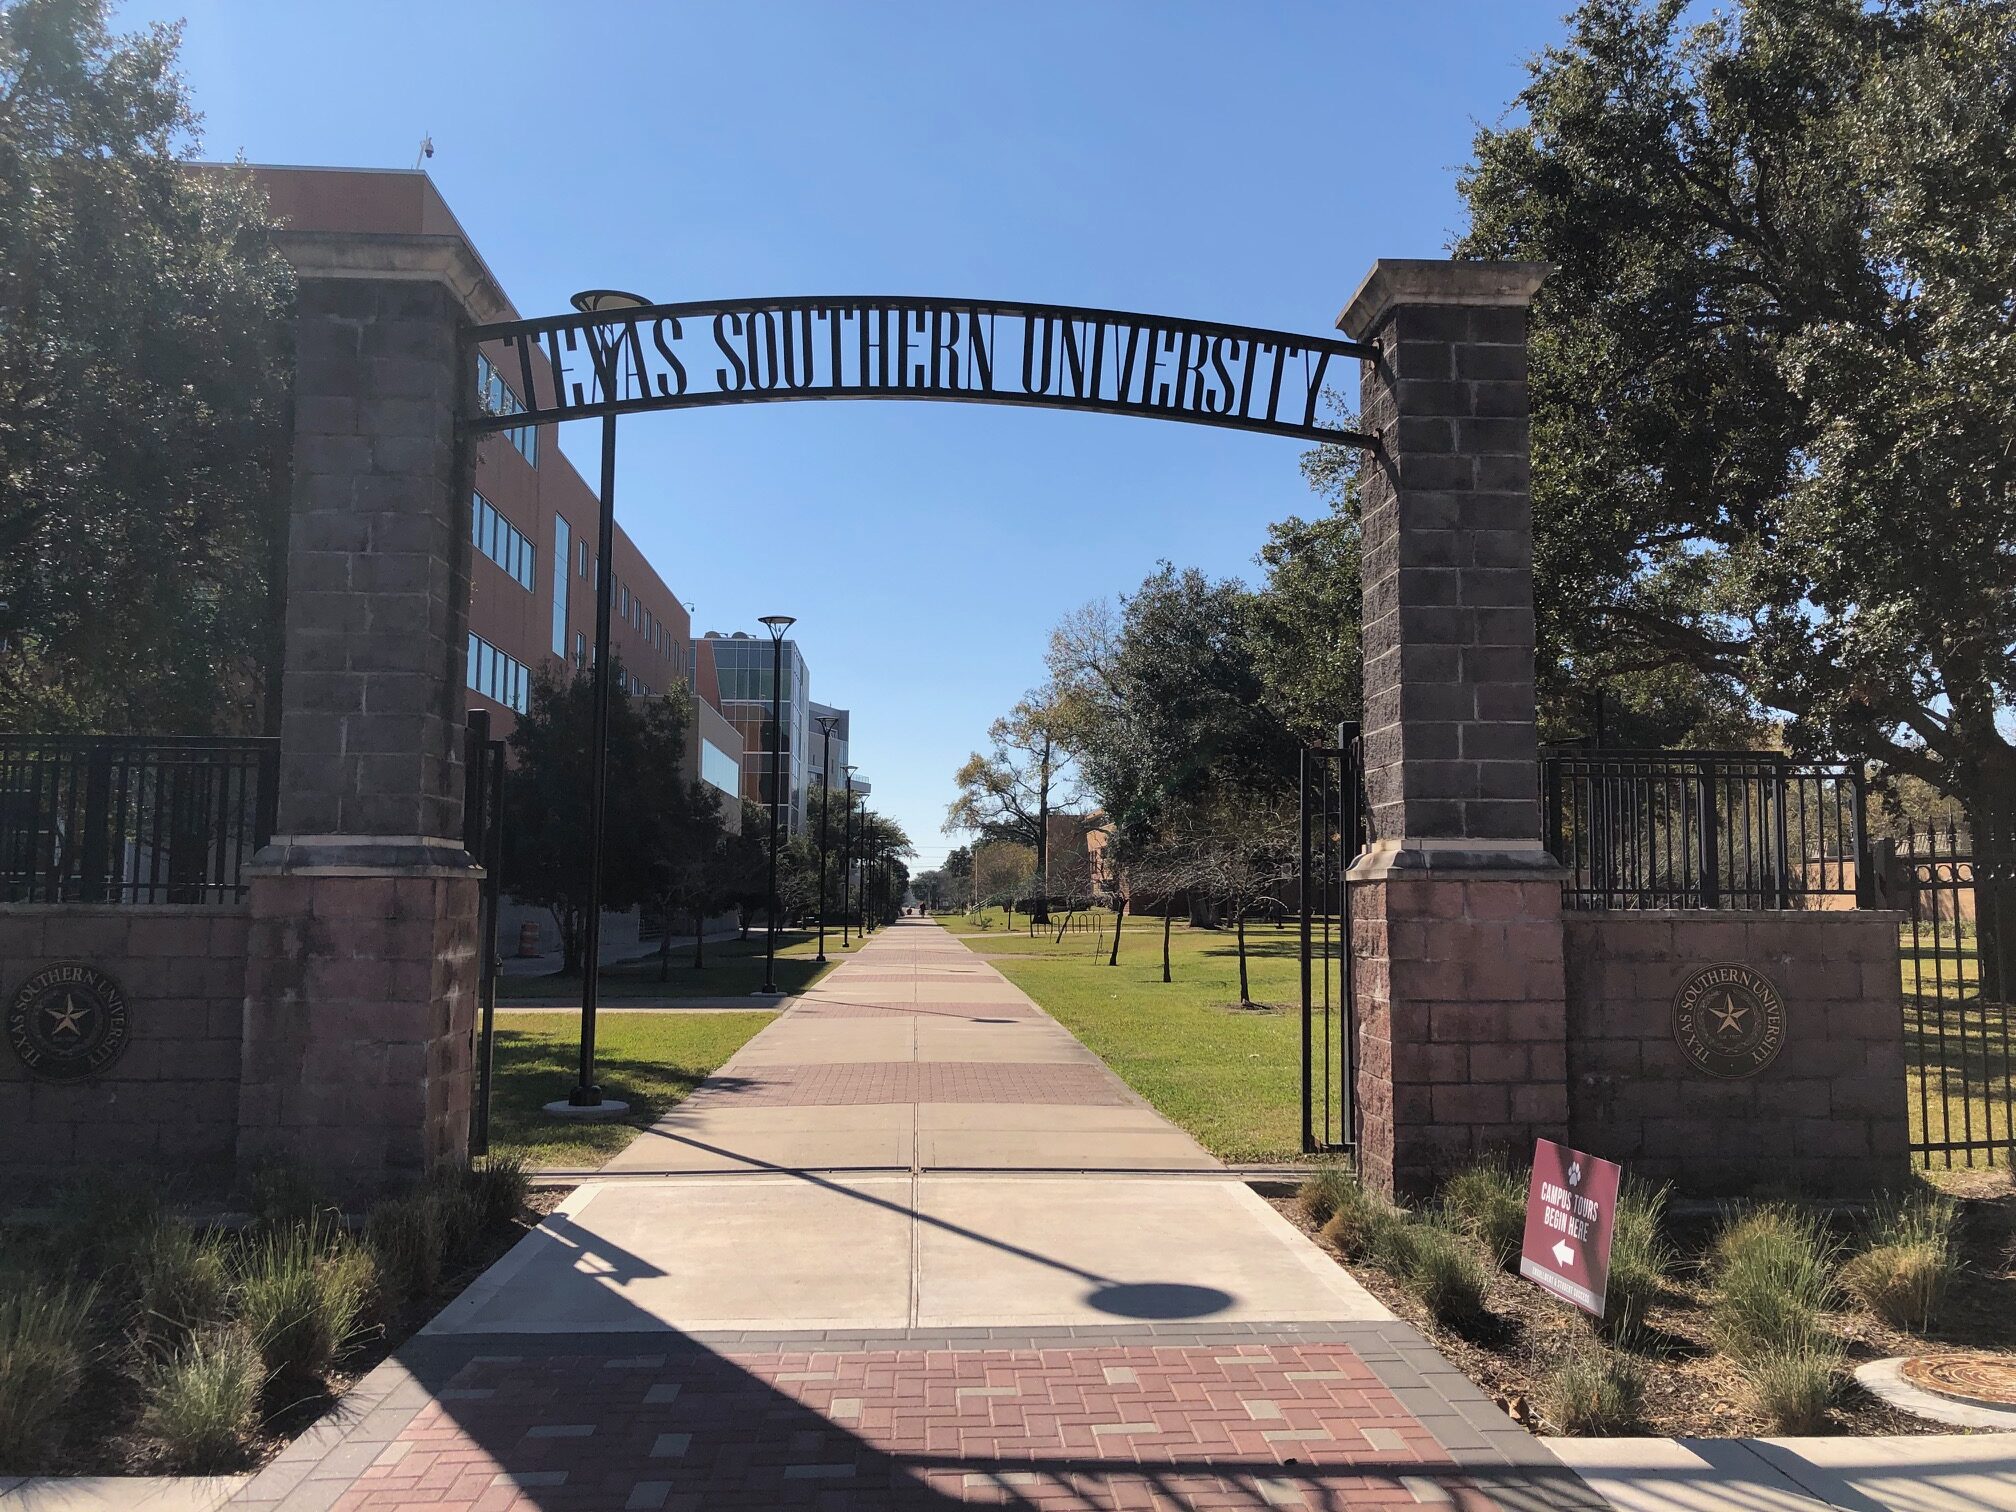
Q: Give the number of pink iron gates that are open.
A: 0